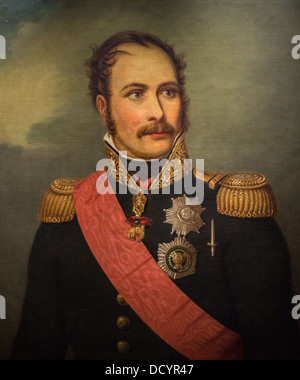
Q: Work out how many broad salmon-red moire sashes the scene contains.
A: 1